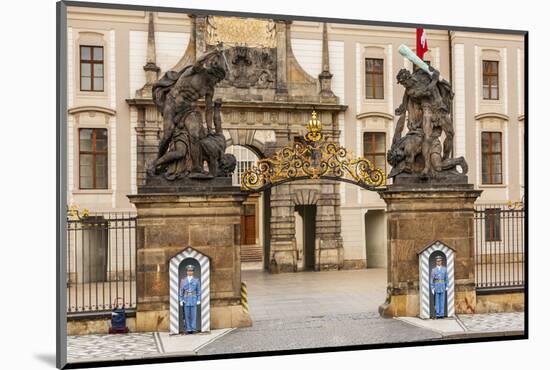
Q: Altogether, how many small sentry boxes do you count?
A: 2